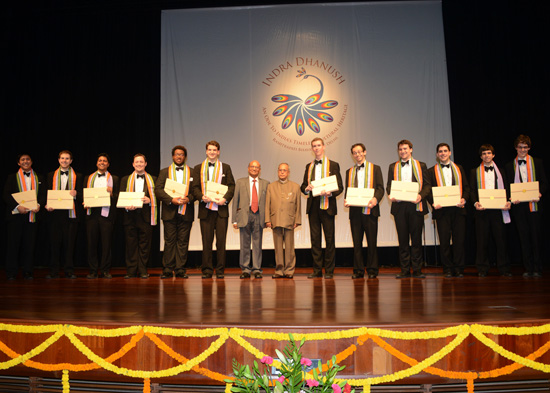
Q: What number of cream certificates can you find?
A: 12